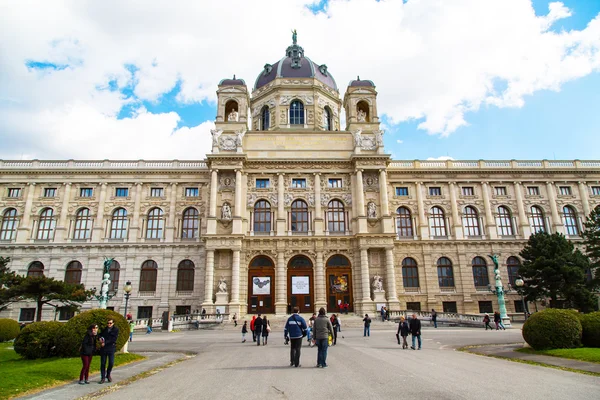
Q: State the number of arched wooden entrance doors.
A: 3